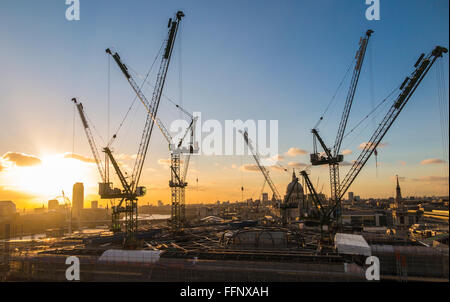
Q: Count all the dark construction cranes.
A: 6